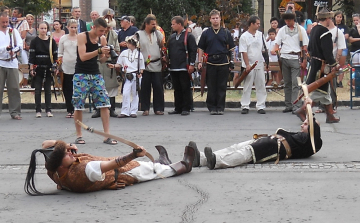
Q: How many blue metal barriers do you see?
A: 1